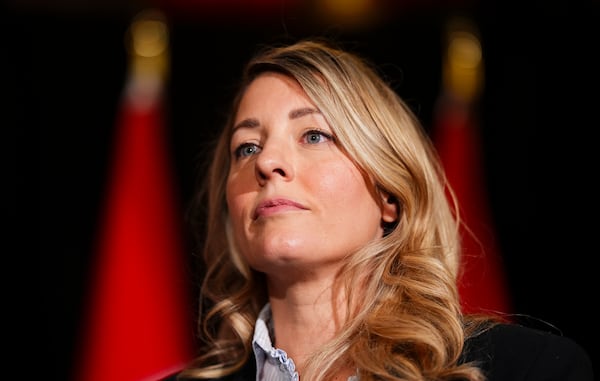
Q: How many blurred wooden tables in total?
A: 0